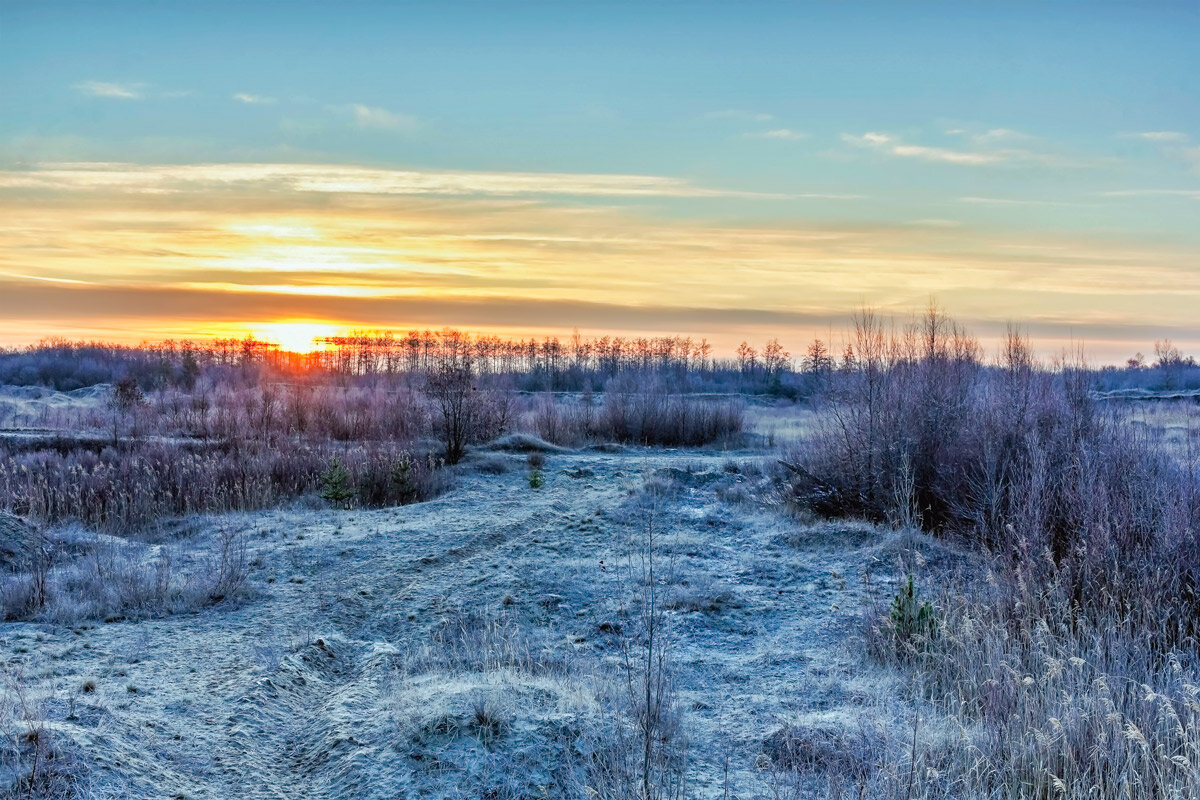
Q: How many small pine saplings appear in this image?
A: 4